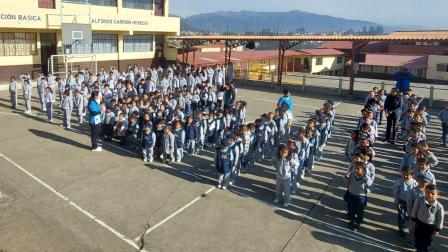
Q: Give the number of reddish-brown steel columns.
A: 4